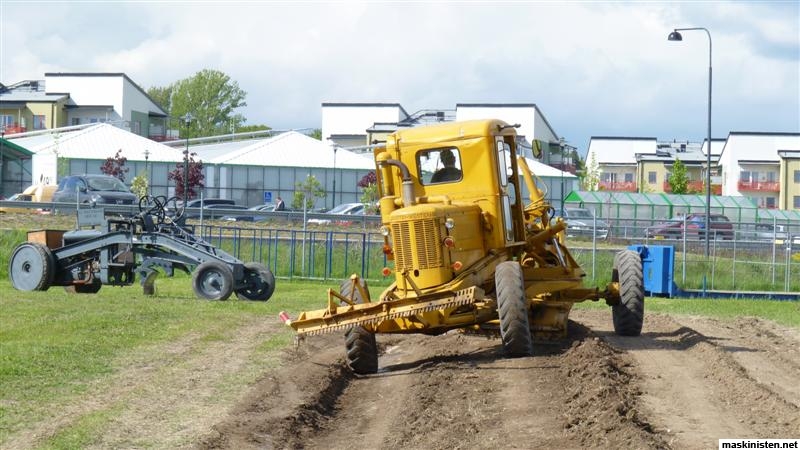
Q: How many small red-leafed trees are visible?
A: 3